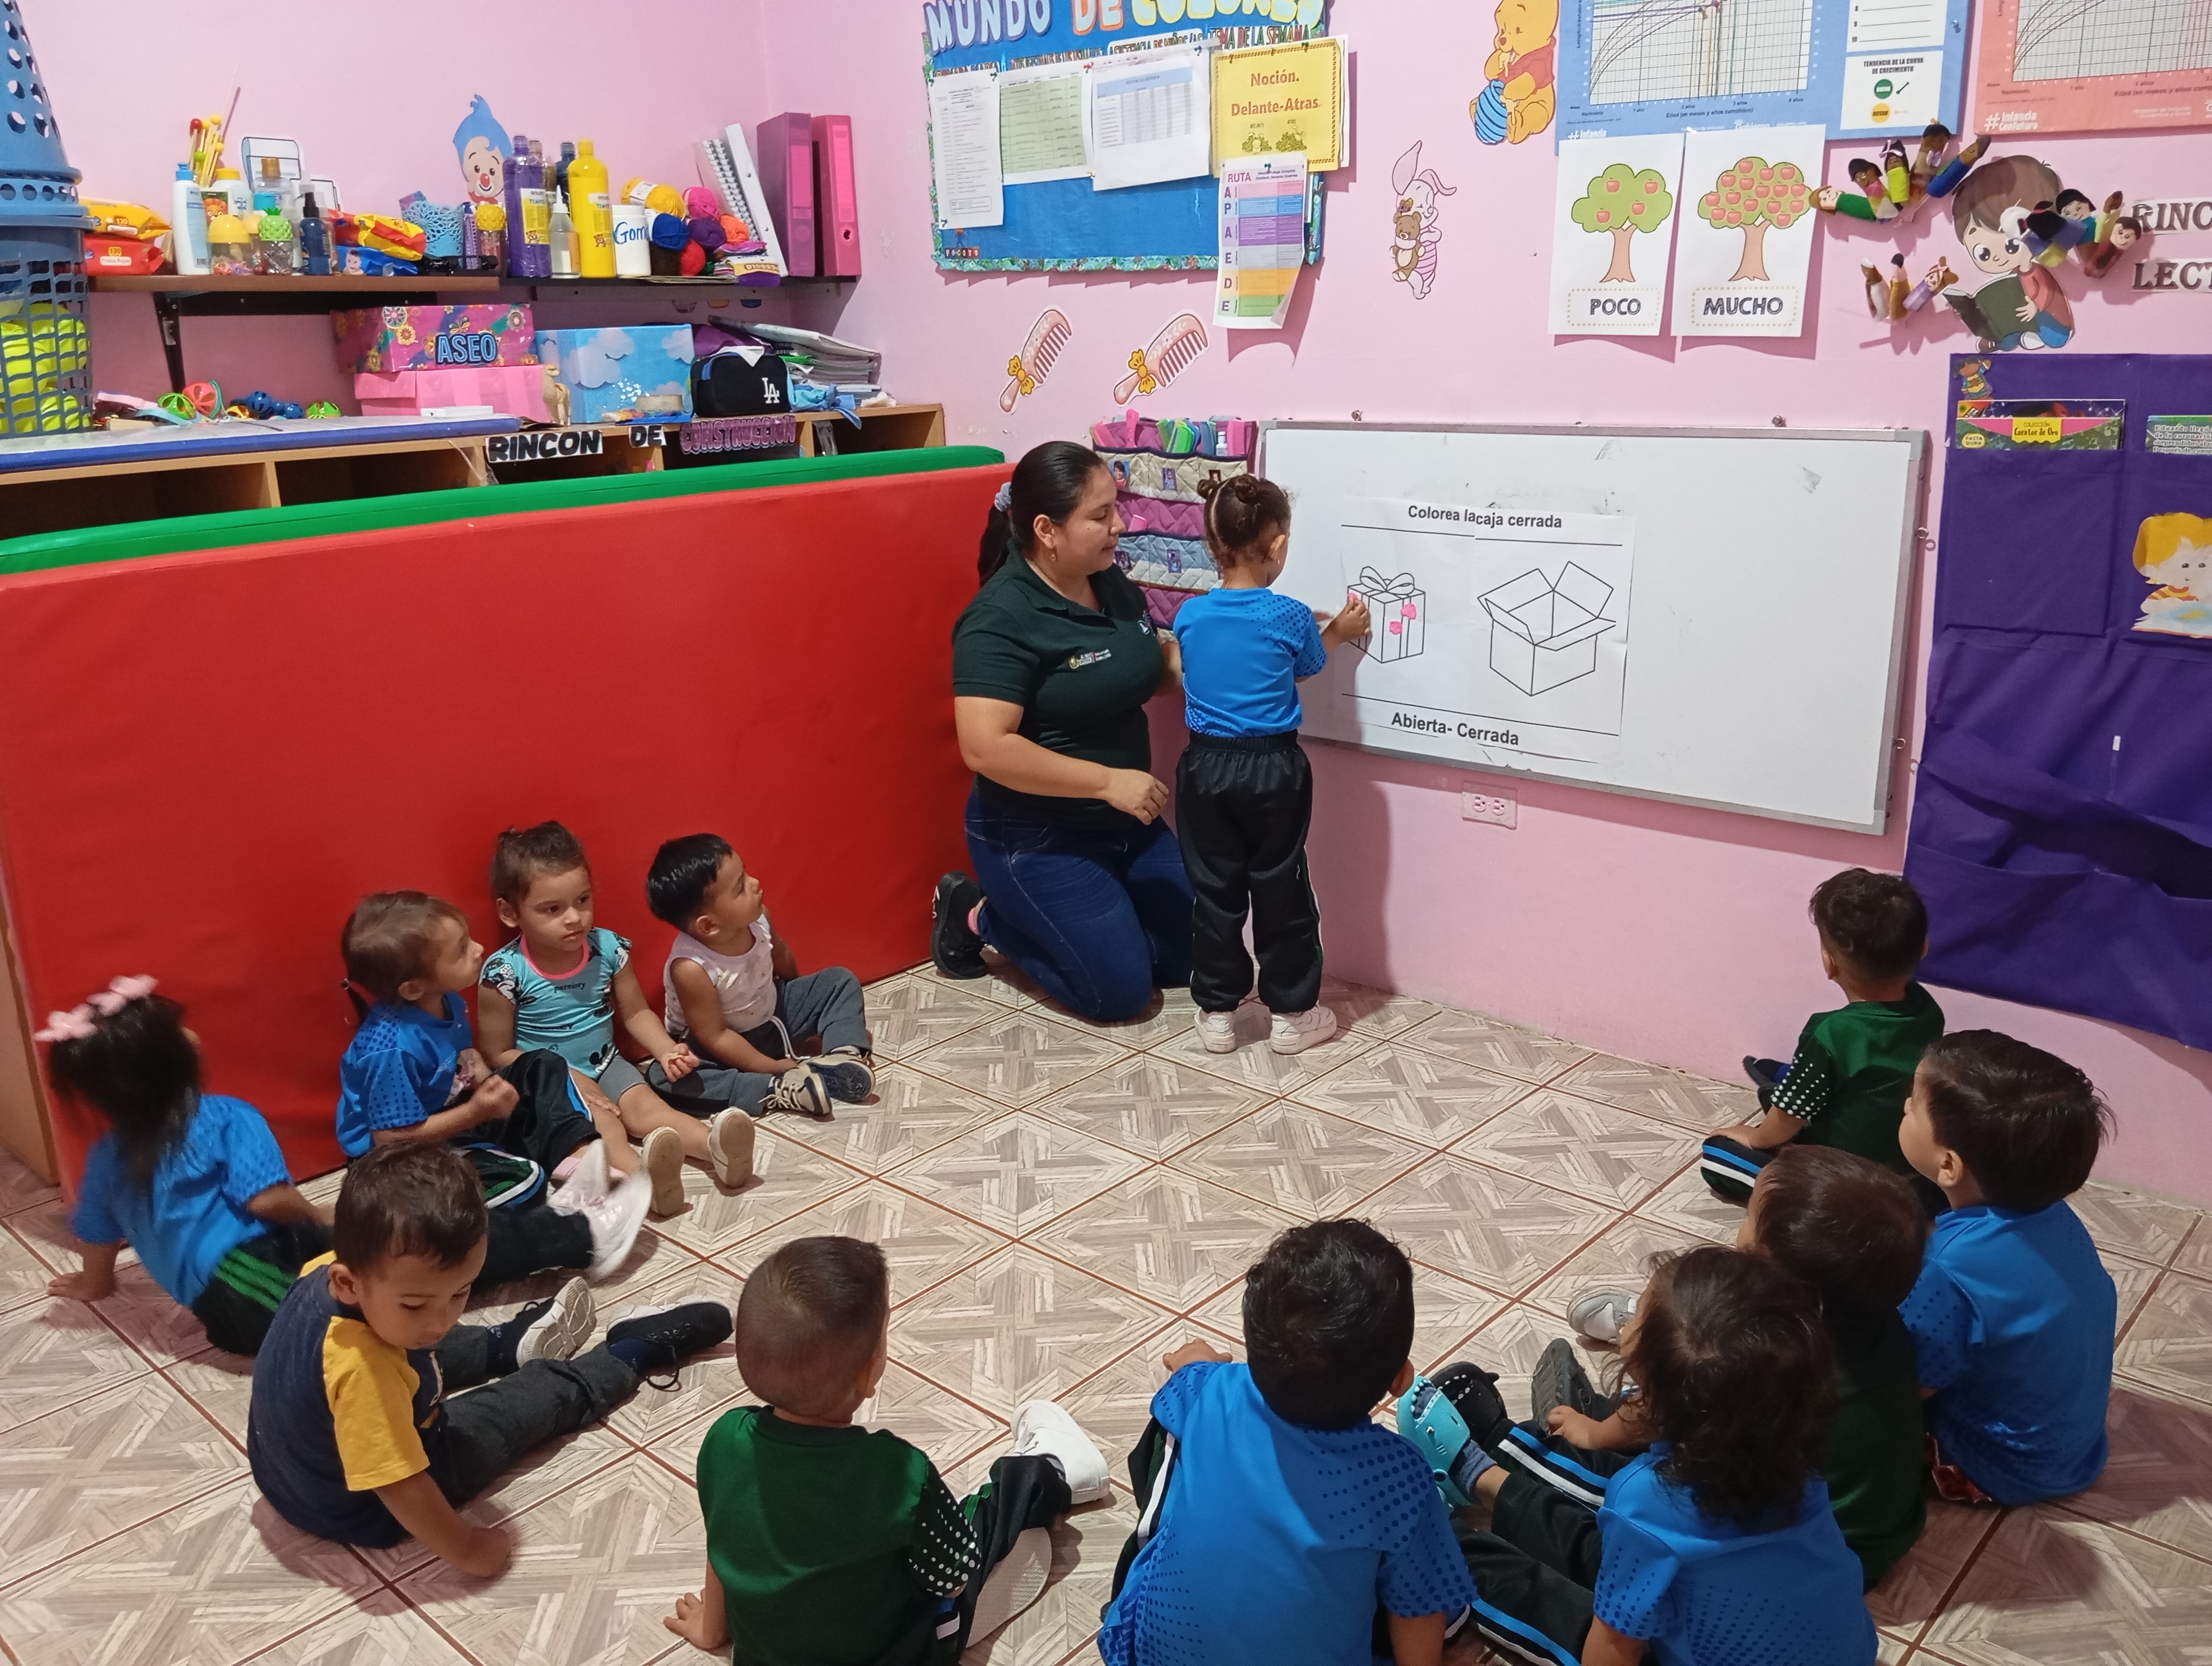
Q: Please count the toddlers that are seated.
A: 11